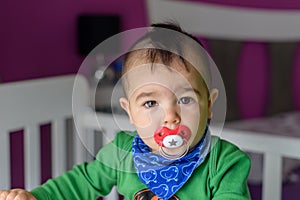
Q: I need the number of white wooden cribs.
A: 1